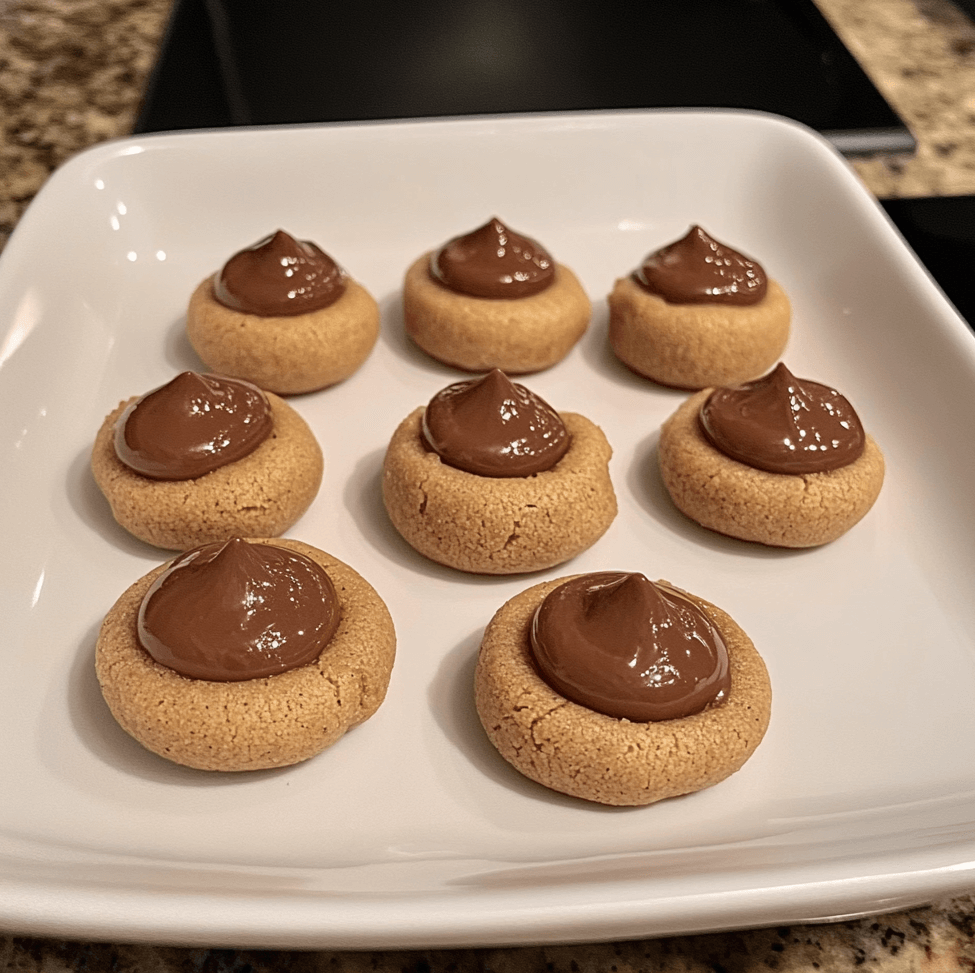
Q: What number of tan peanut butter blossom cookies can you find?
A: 8